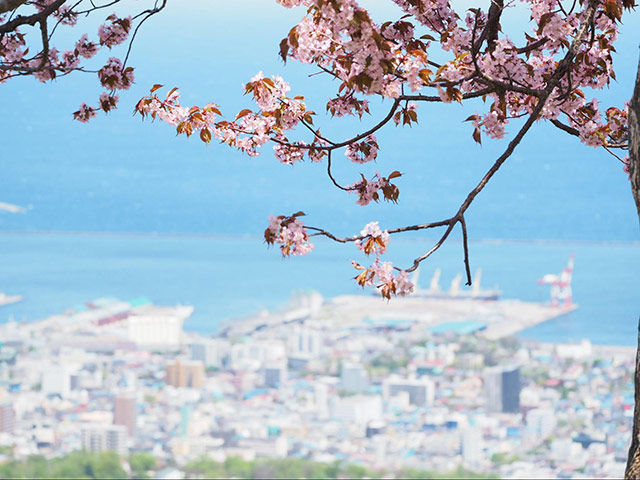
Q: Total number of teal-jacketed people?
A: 0